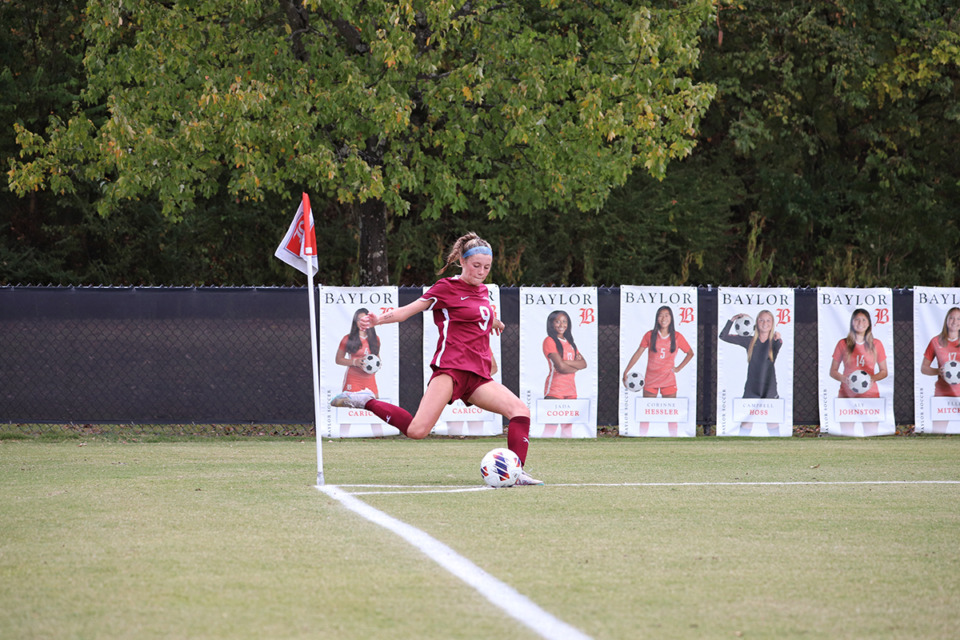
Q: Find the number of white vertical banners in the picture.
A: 7